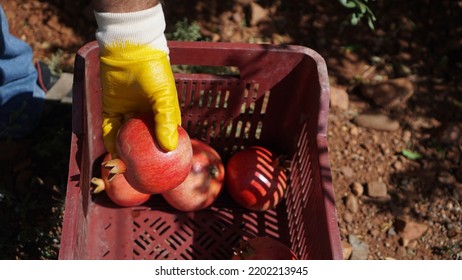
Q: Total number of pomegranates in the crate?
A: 5